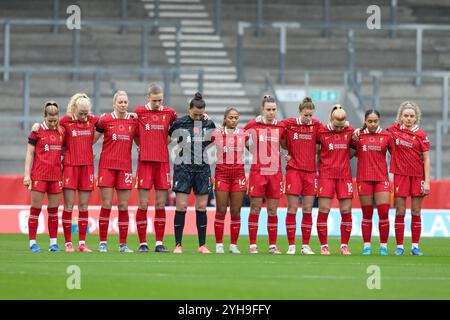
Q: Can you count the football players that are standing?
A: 11